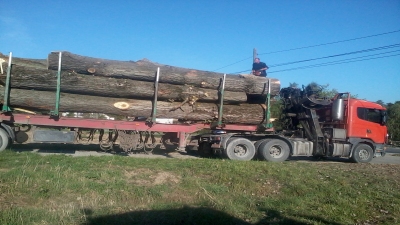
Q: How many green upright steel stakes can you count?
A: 5